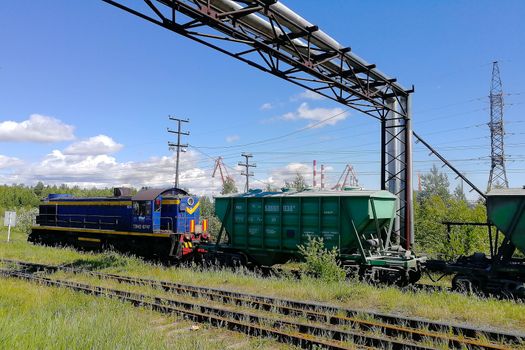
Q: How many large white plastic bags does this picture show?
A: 0